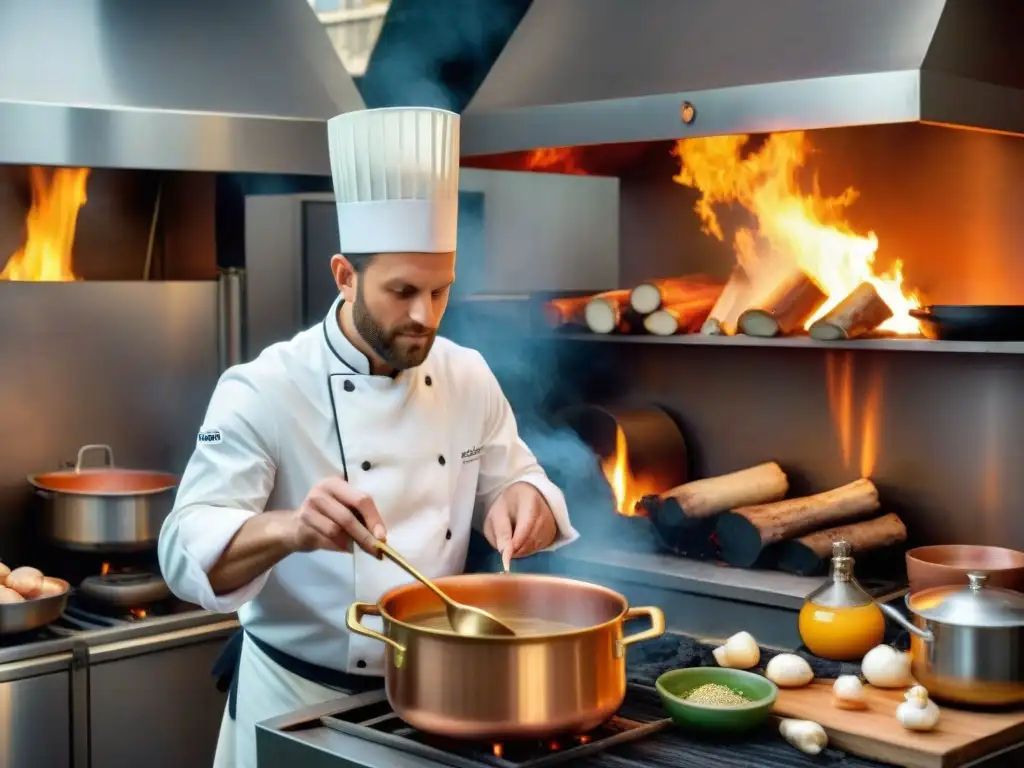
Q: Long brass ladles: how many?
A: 1